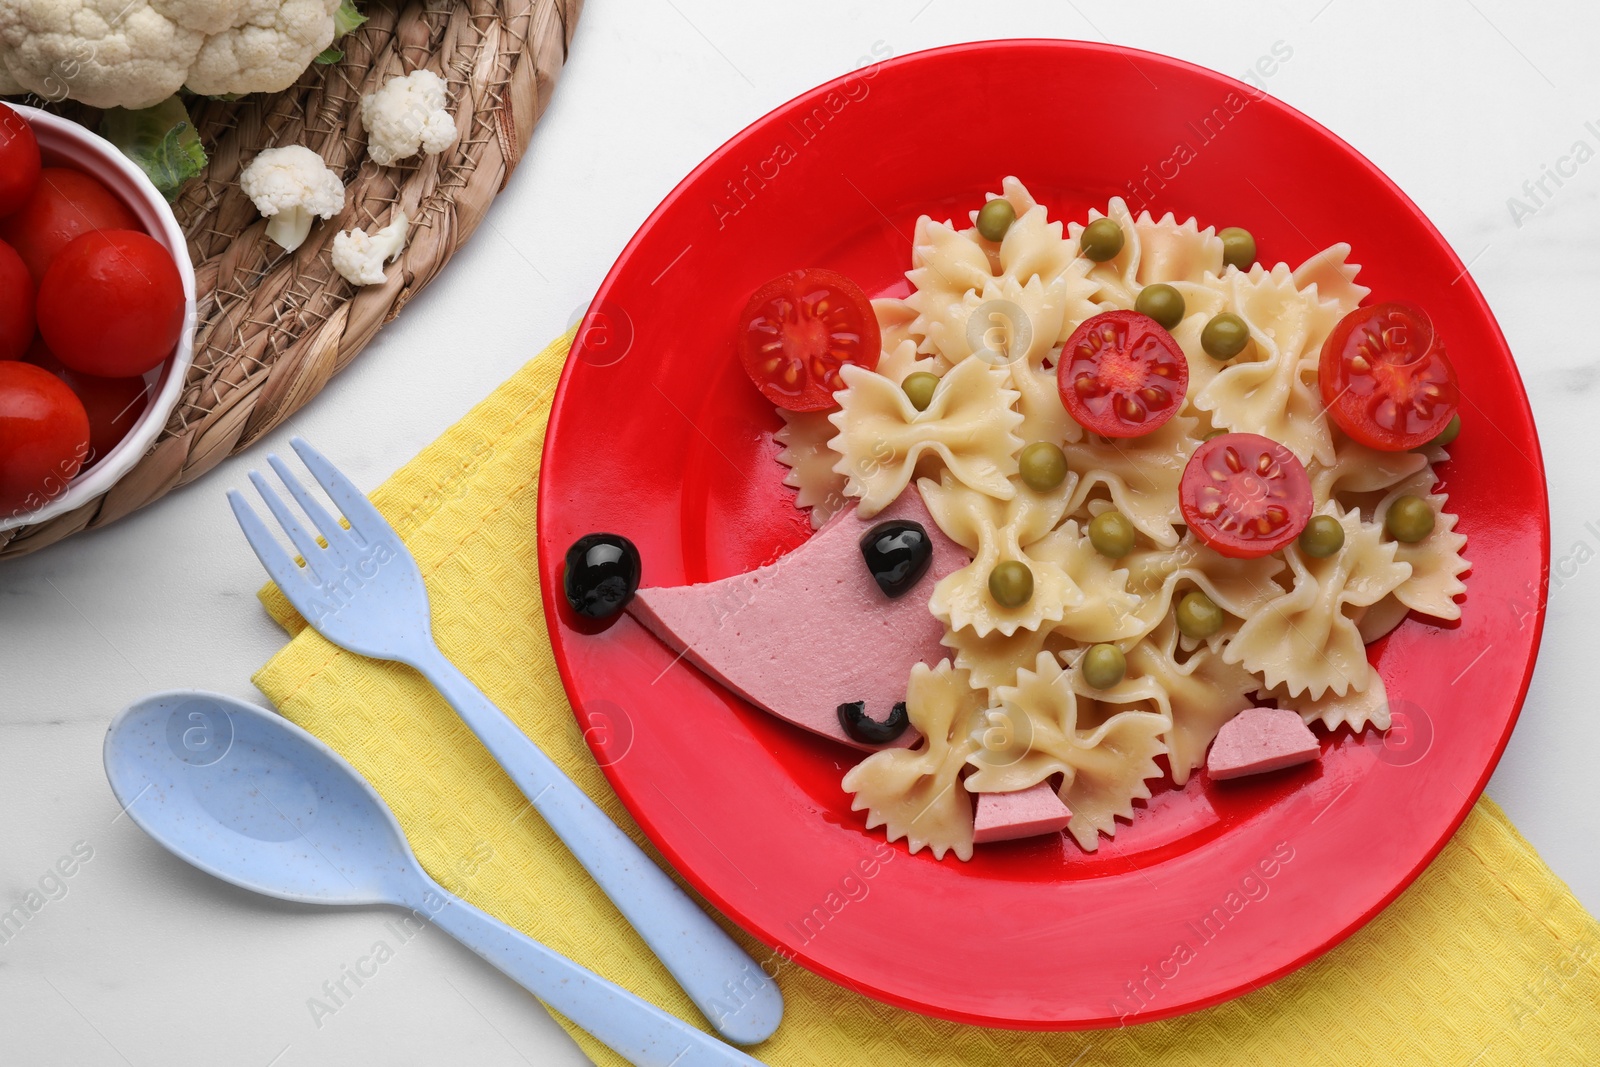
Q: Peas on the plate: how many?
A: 15